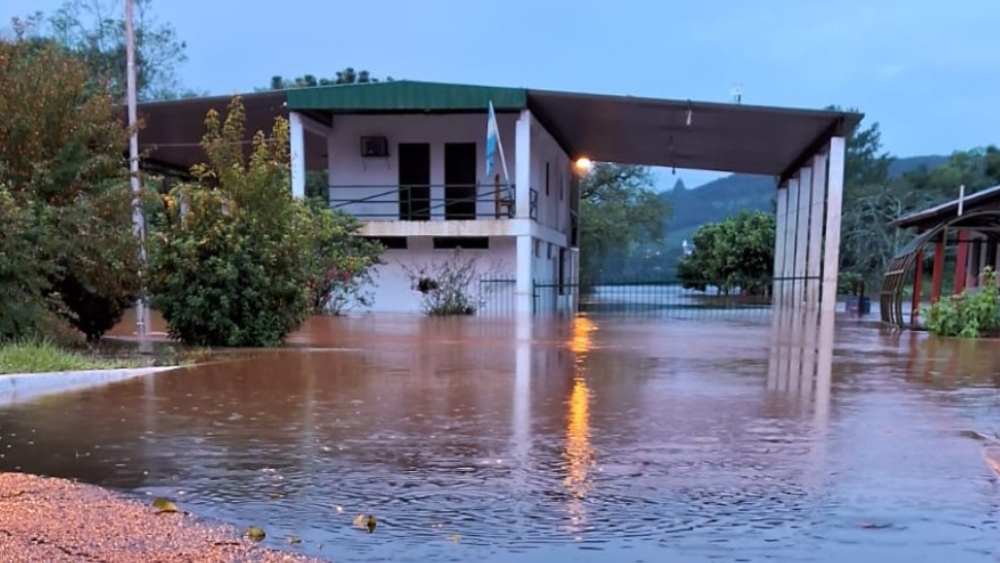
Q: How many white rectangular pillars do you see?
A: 7